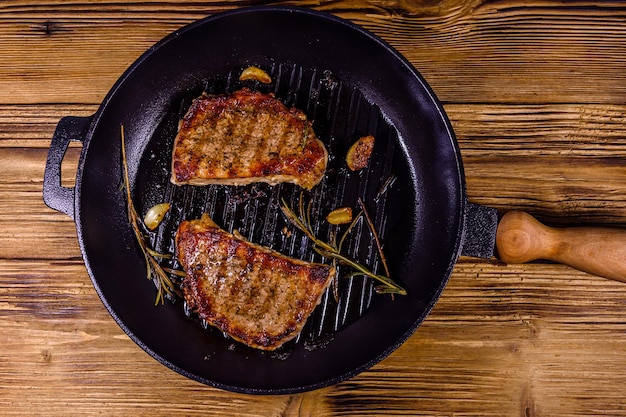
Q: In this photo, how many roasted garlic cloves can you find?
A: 4